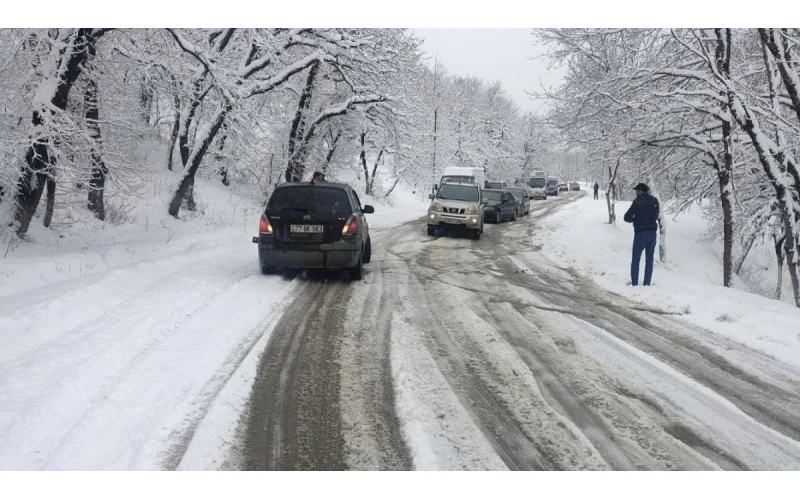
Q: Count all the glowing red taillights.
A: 2